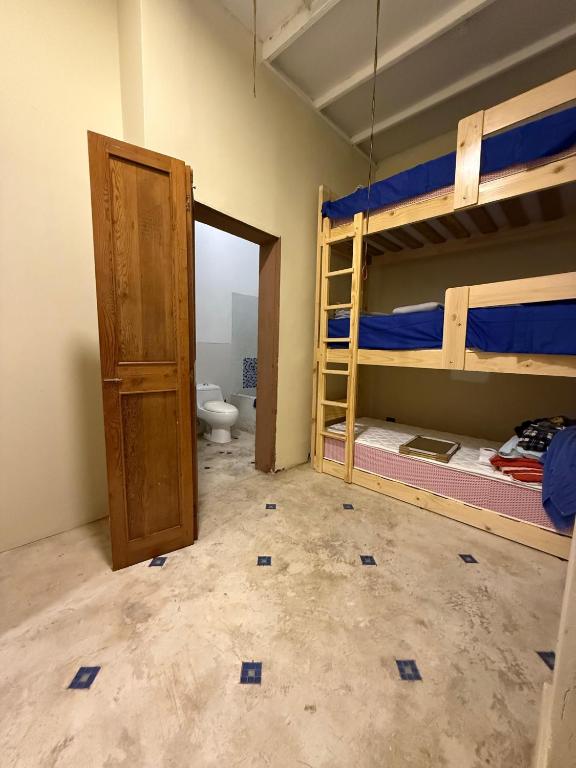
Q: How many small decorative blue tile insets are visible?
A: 10